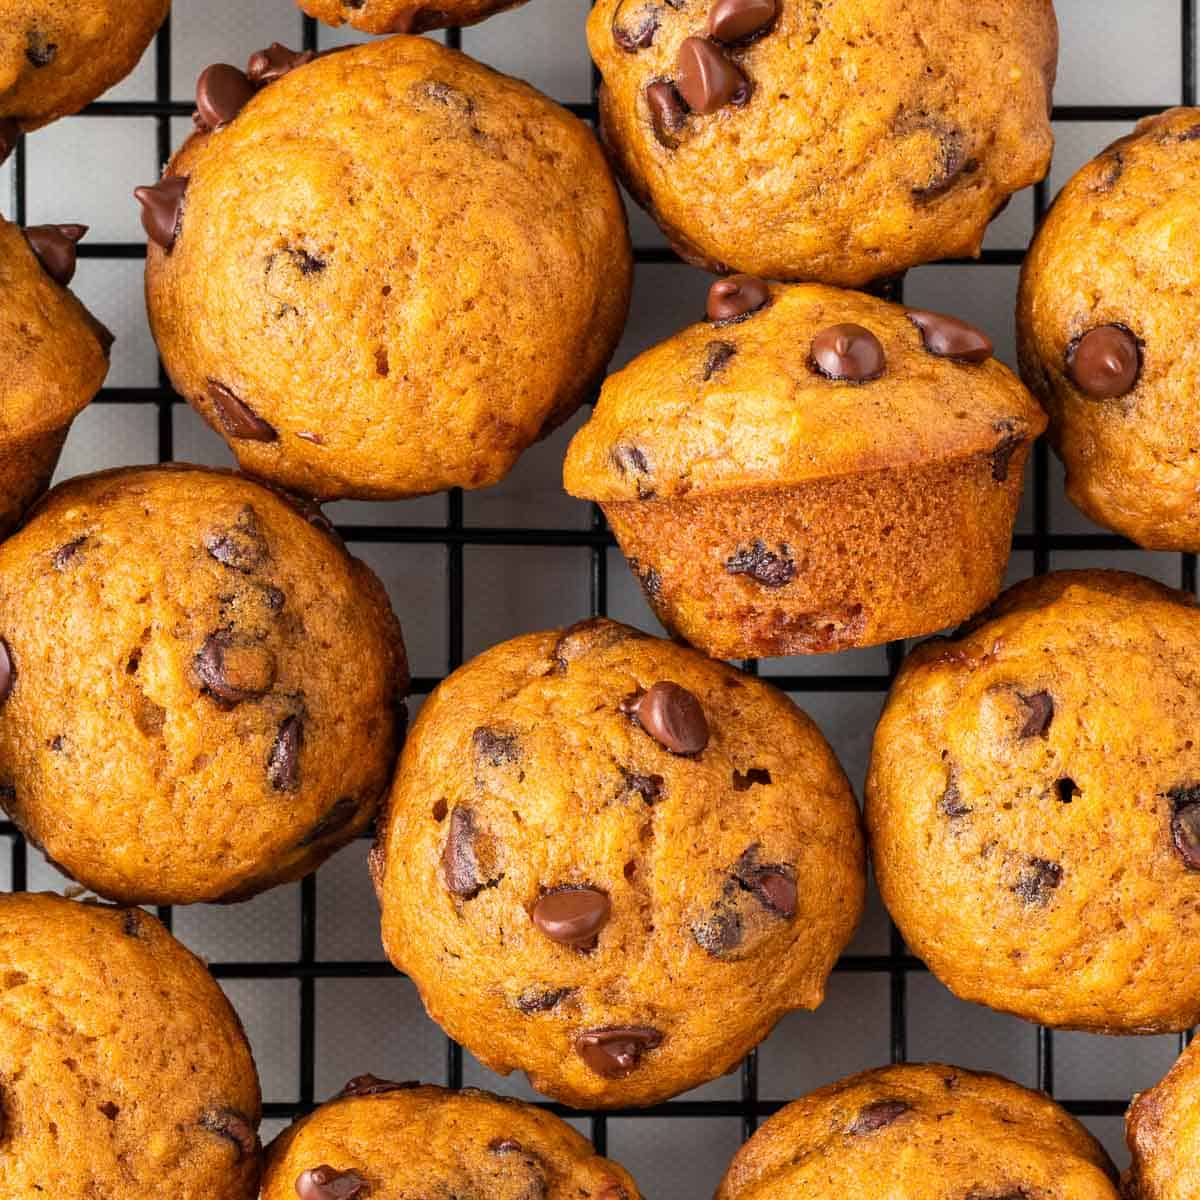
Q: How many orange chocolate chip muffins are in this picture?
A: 14